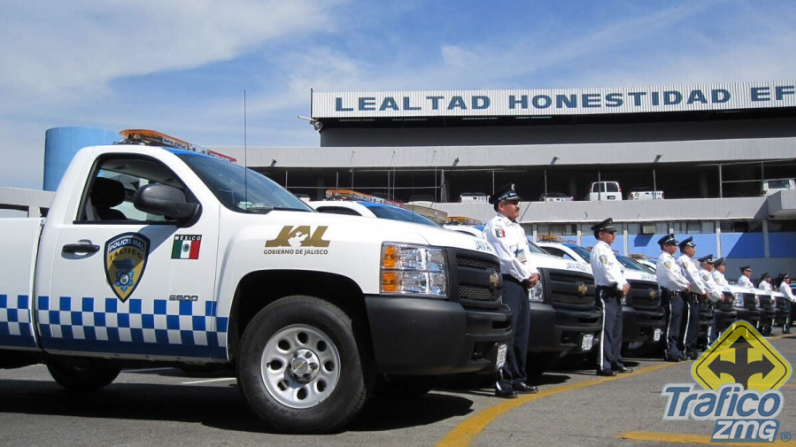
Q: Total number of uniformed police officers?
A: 9